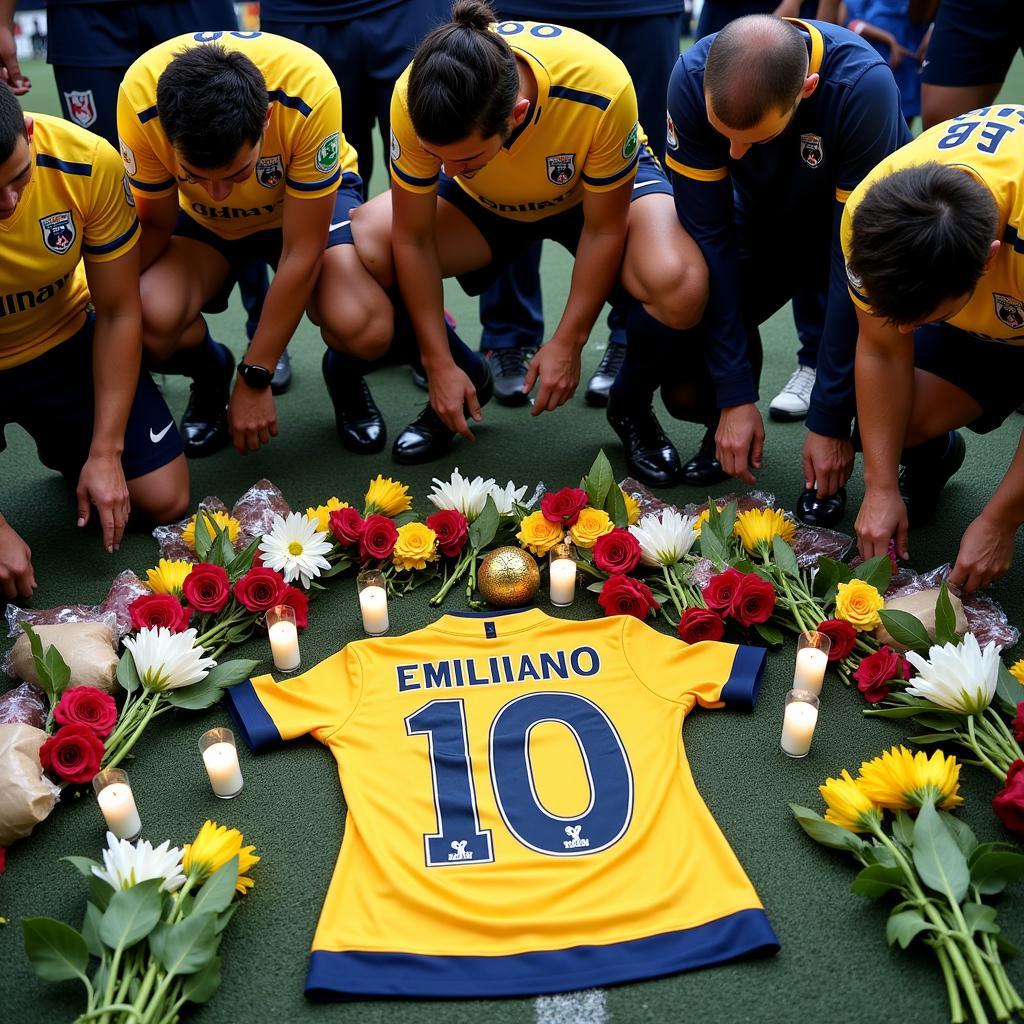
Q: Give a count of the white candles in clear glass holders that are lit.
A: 7